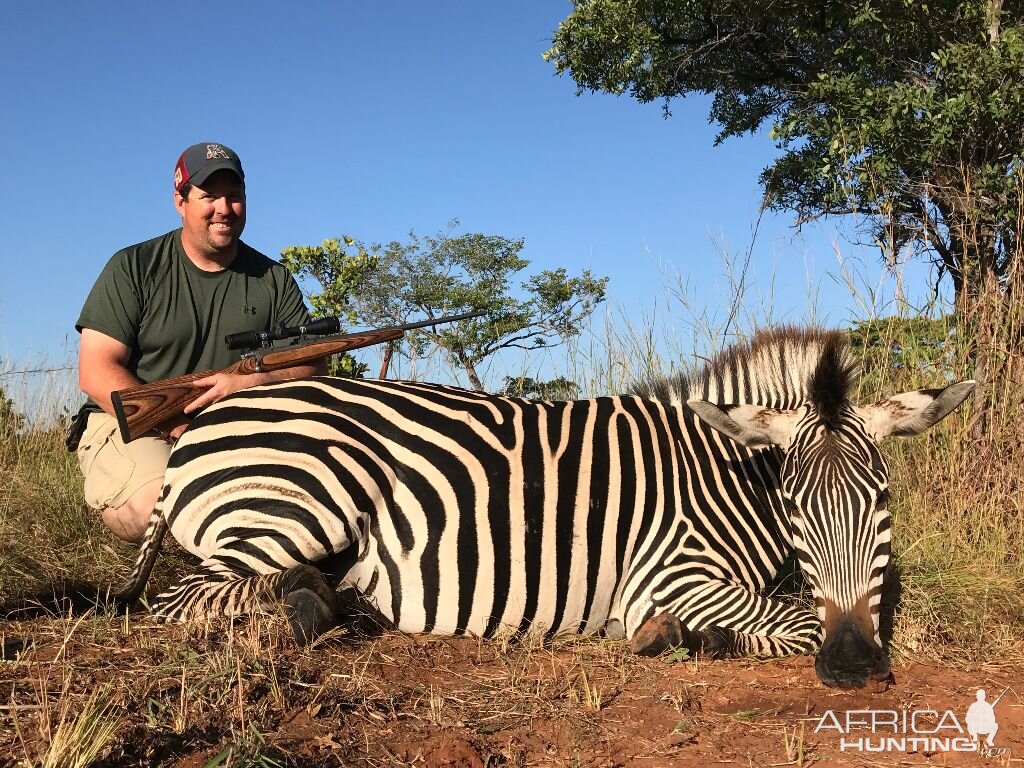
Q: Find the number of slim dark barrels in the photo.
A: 1